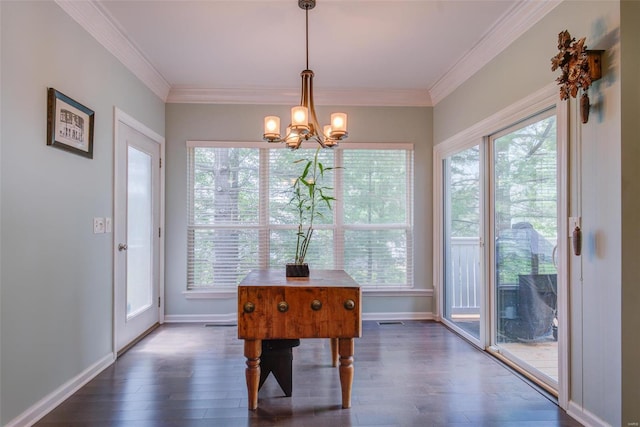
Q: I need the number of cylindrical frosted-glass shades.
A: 5